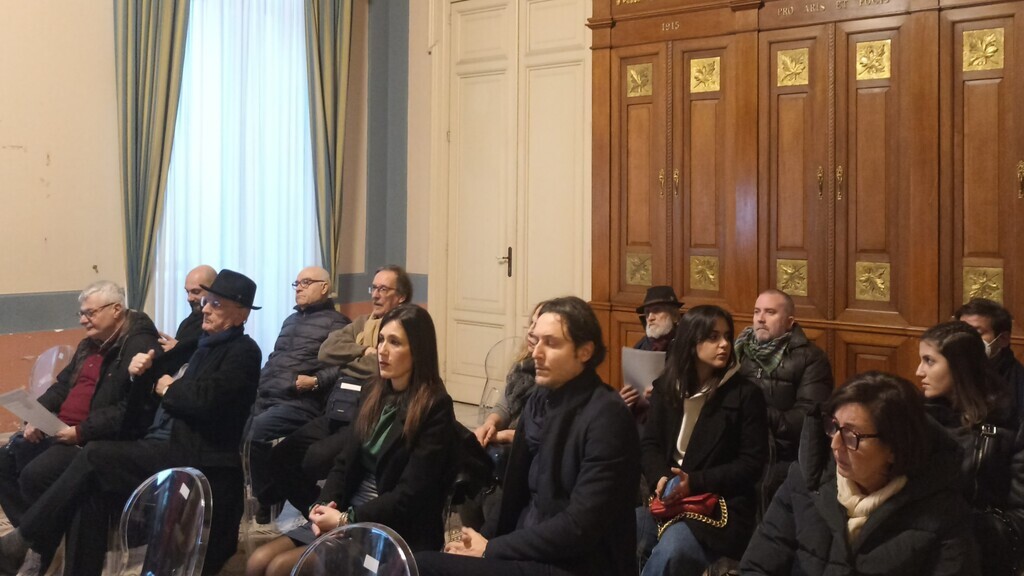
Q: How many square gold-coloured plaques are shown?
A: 10